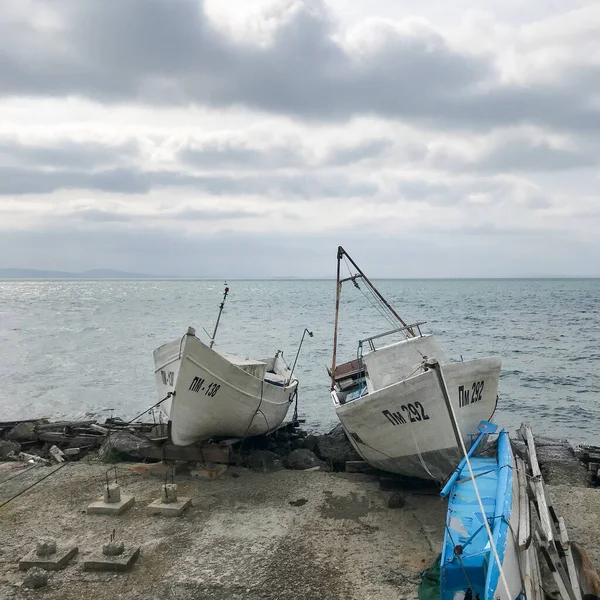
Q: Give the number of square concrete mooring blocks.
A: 4